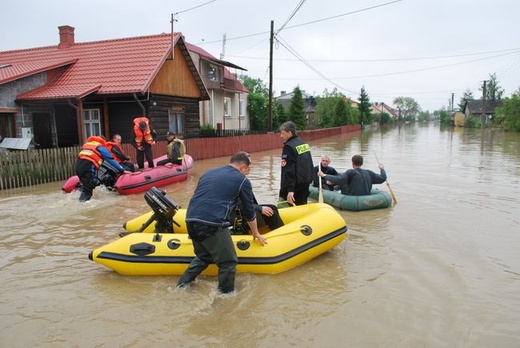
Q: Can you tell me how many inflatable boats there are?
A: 3